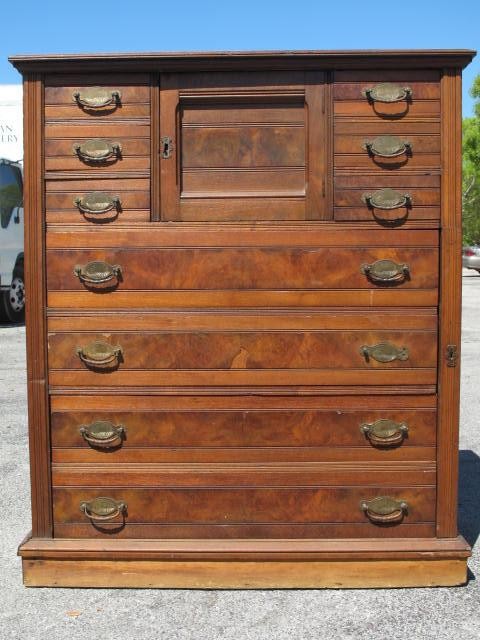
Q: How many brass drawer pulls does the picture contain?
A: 14